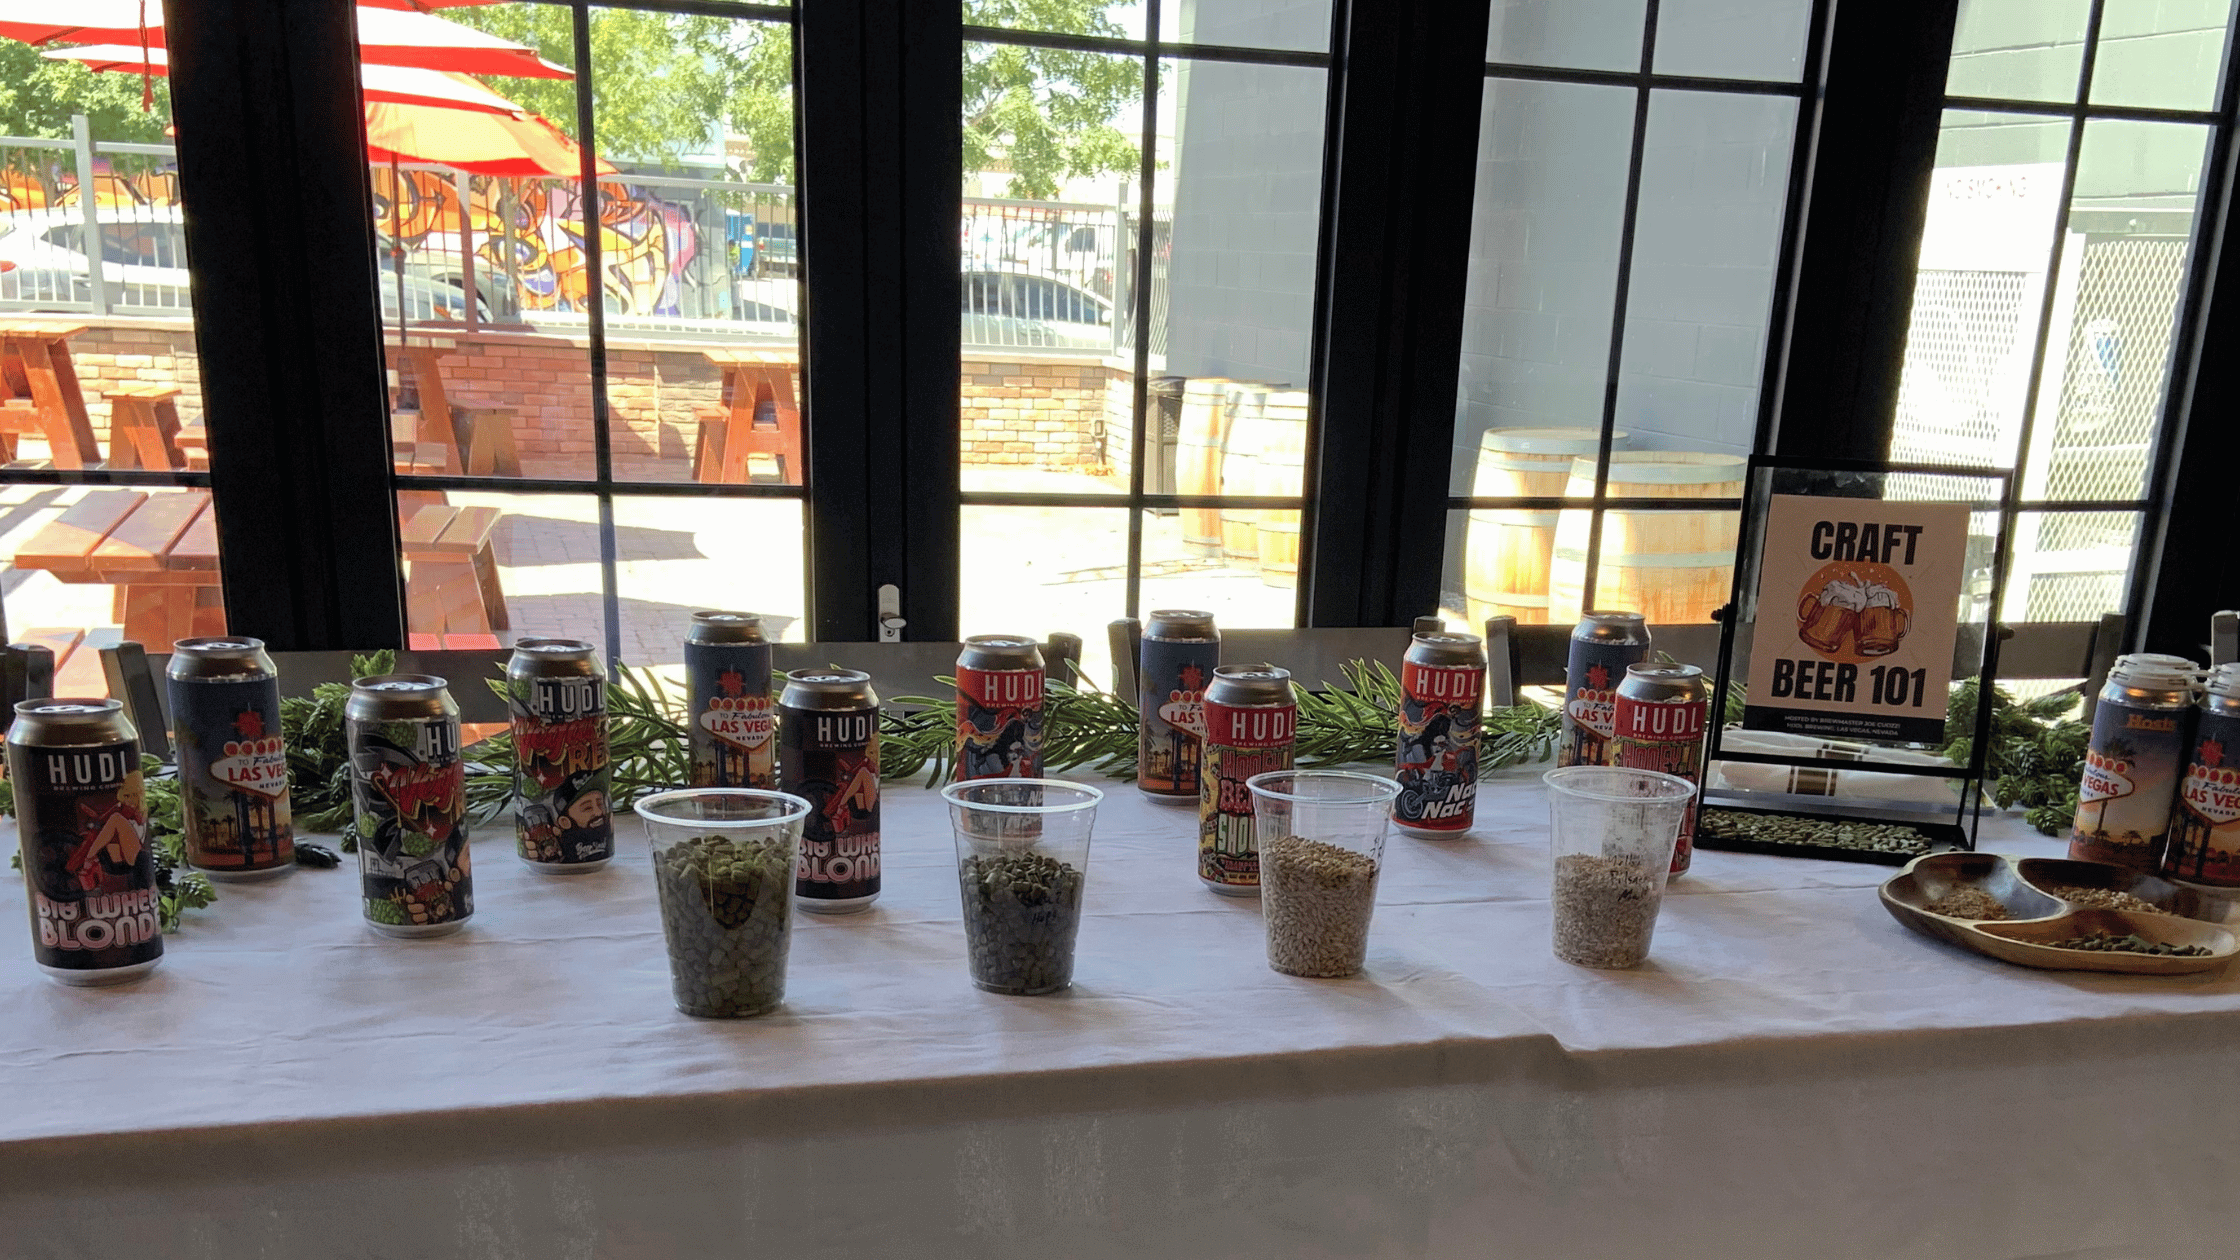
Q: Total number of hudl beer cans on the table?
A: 8